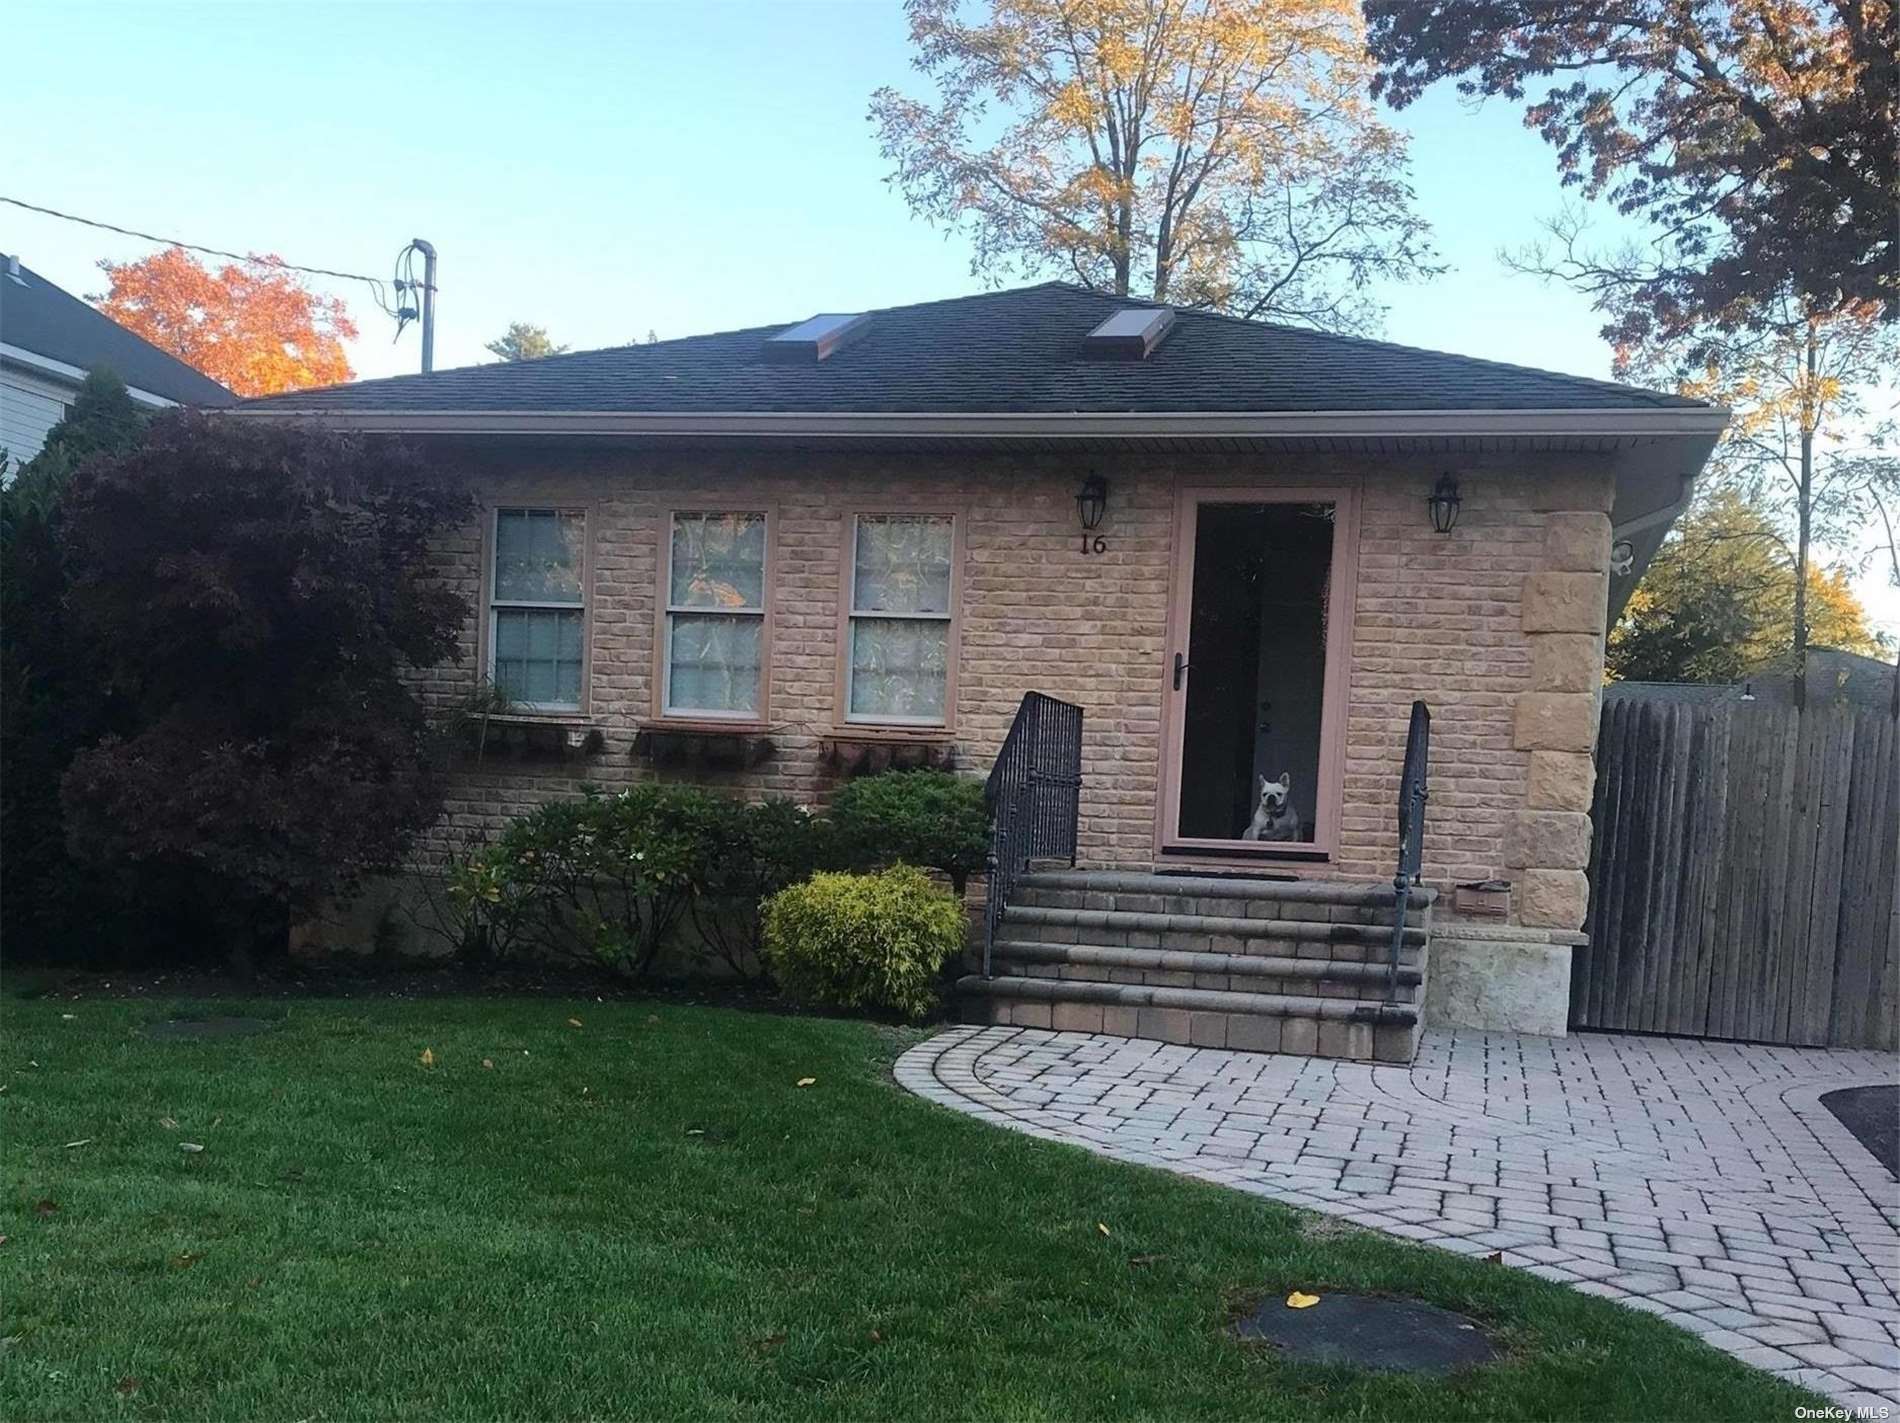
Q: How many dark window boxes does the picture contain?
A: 3